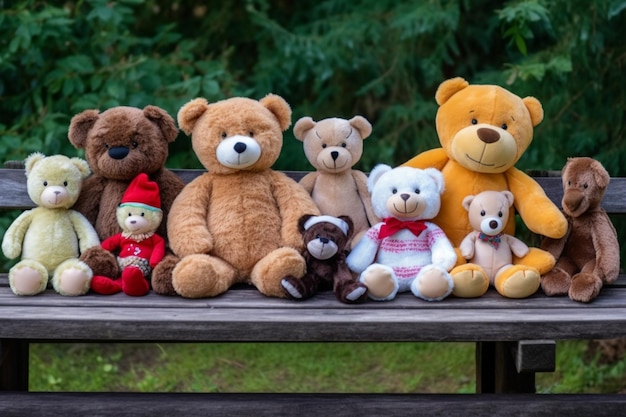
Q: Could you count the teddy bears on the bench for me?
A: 10